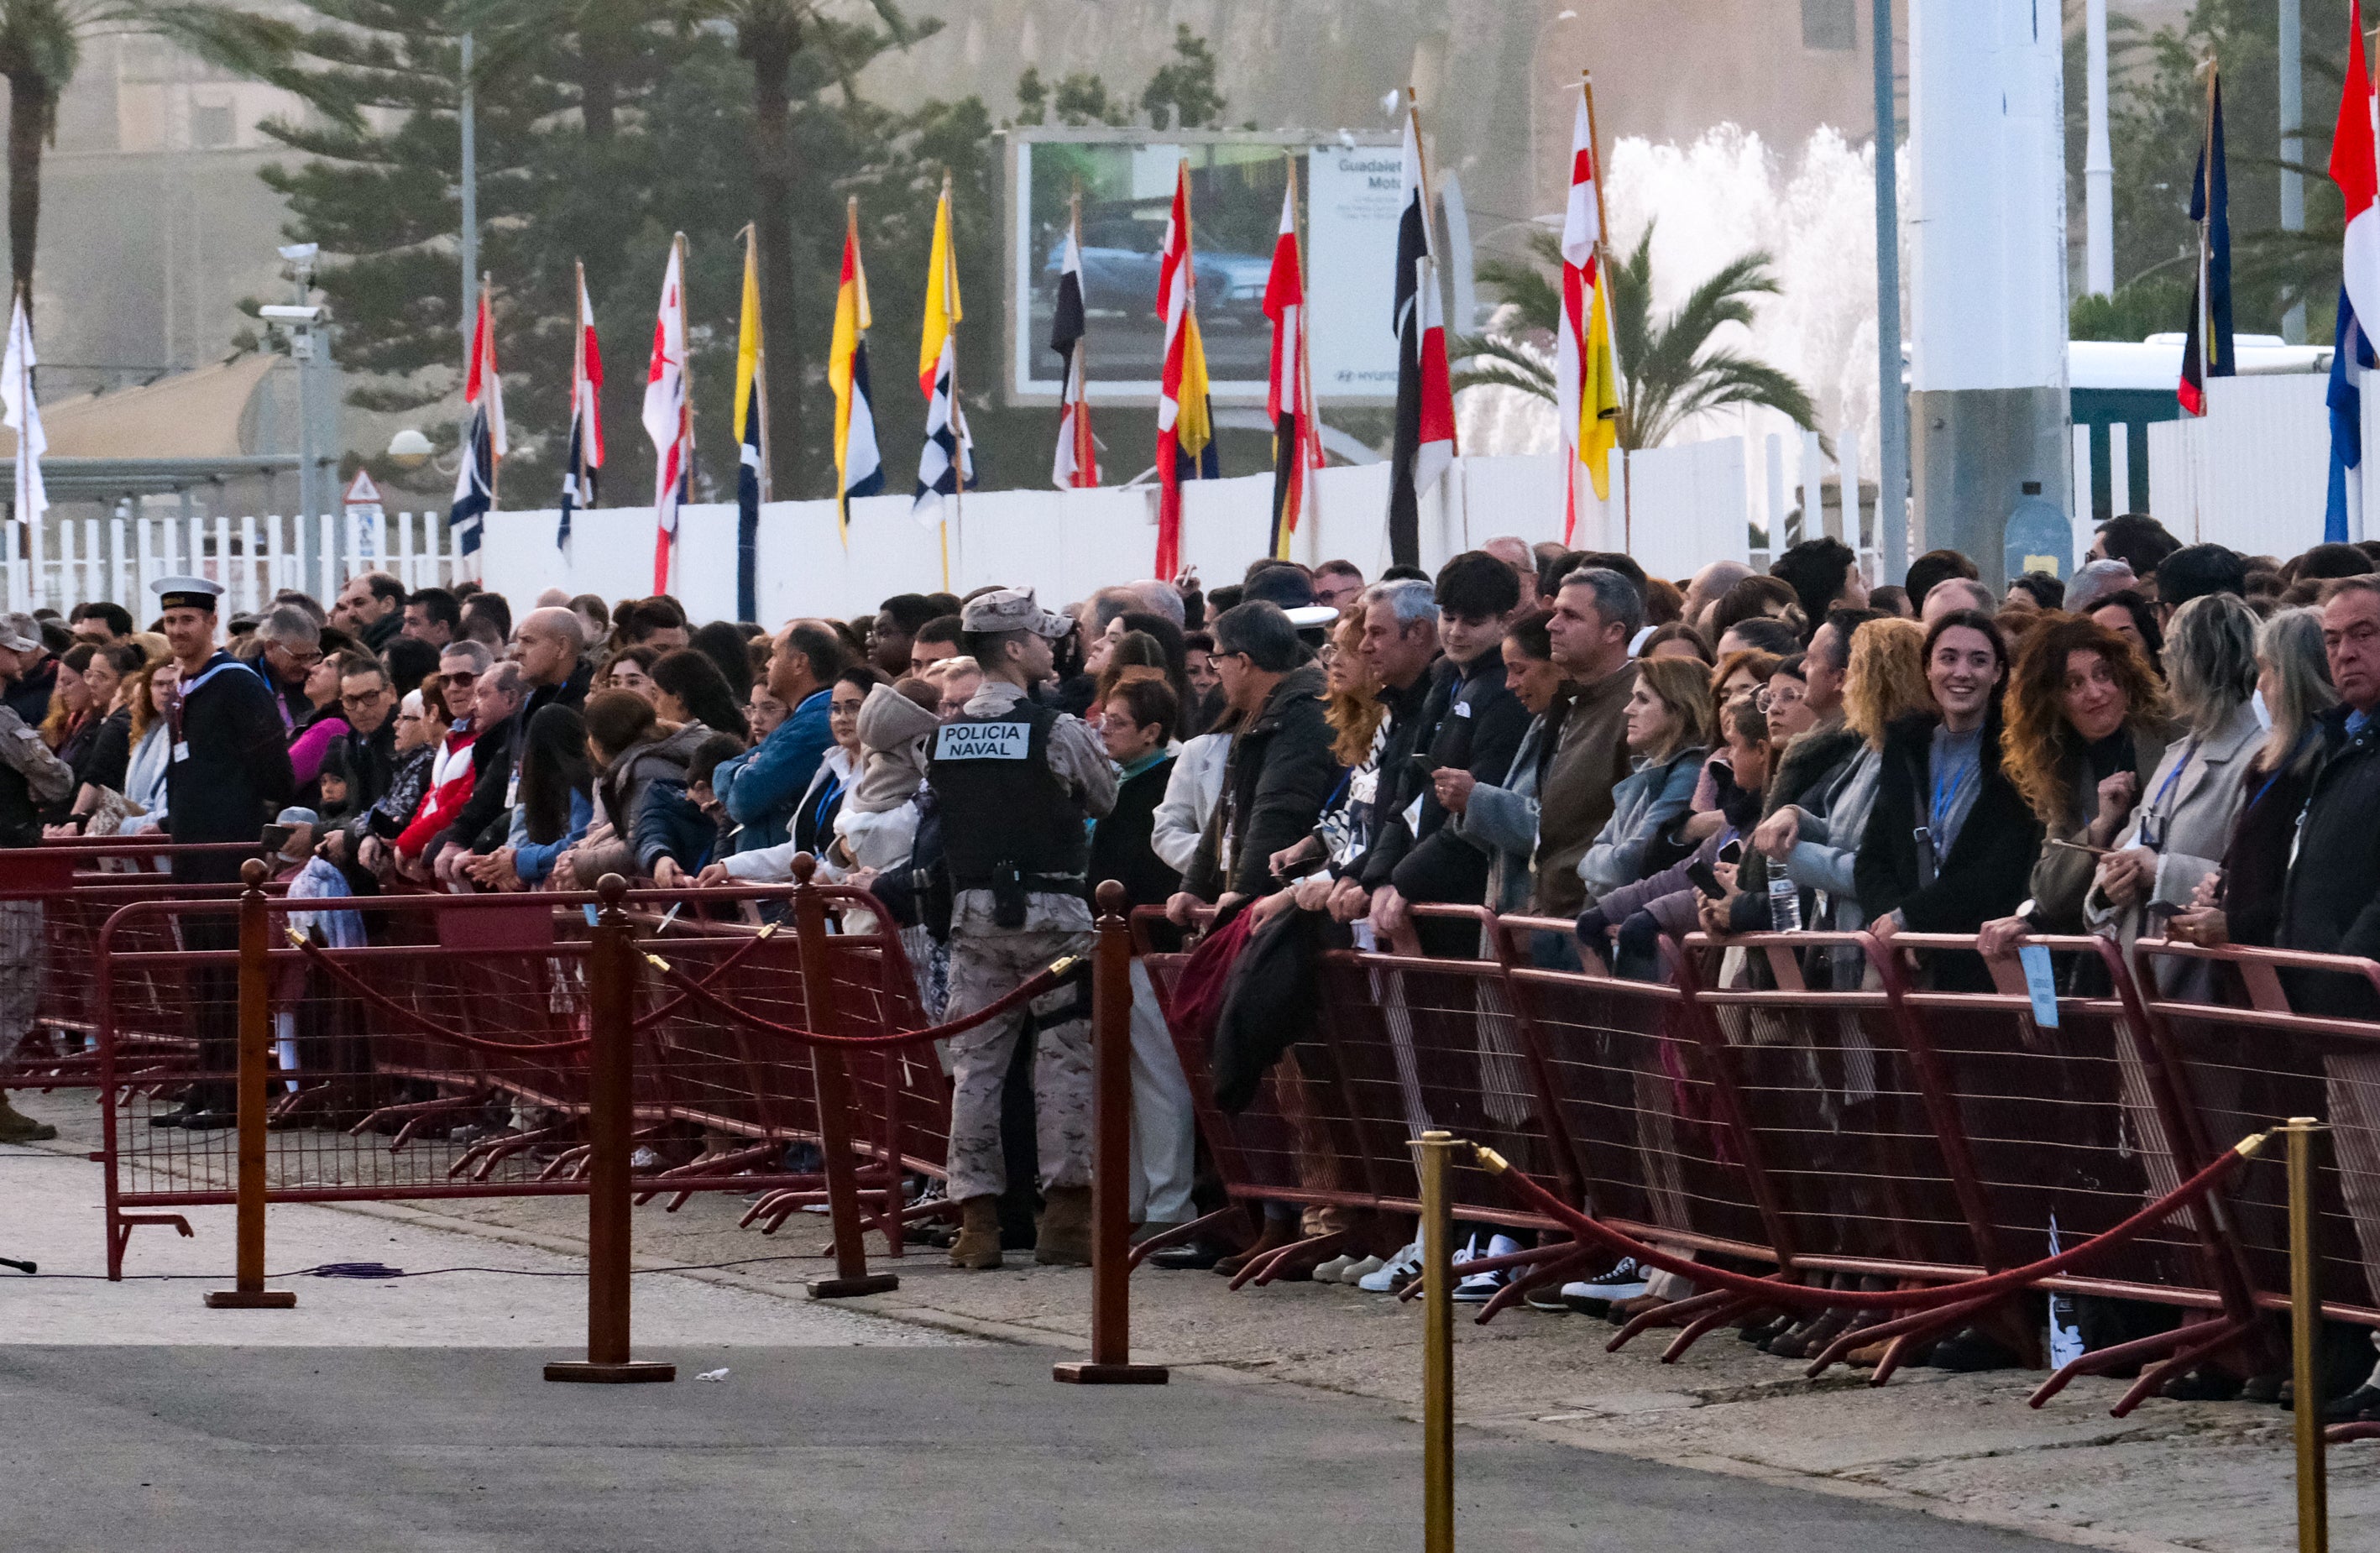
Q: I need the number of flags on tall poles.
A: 14